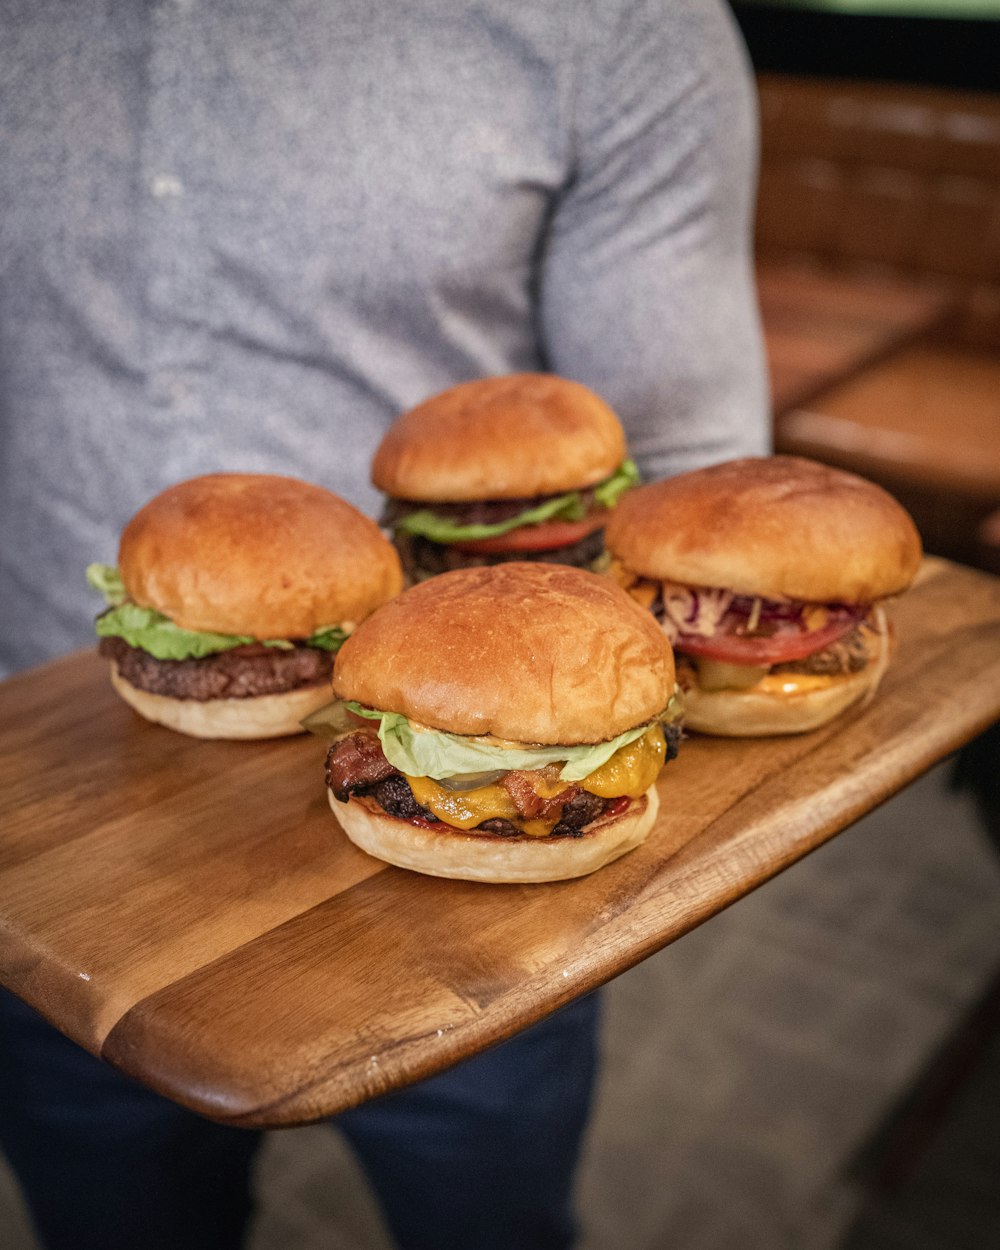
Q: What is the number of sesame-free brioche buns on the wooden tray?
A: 4